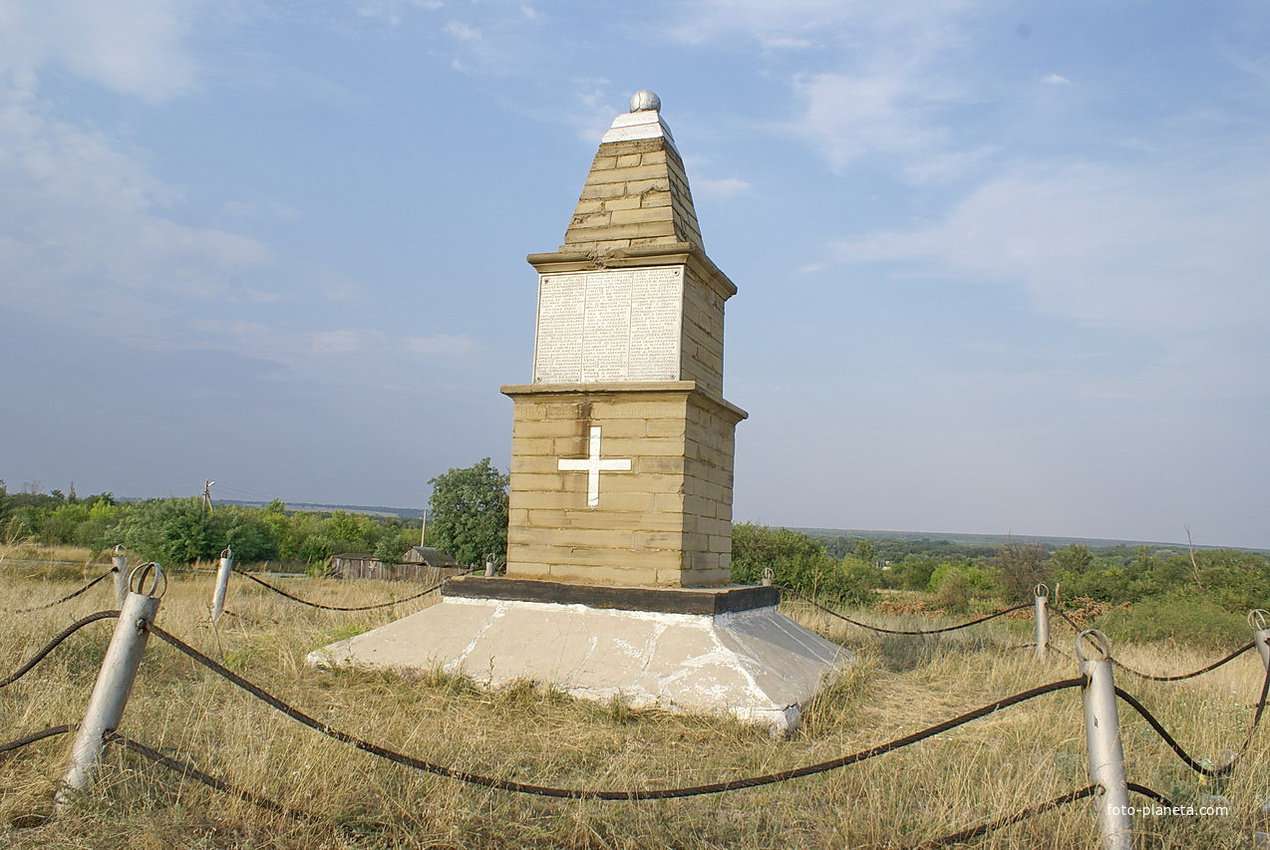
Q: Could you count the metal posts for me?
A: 8